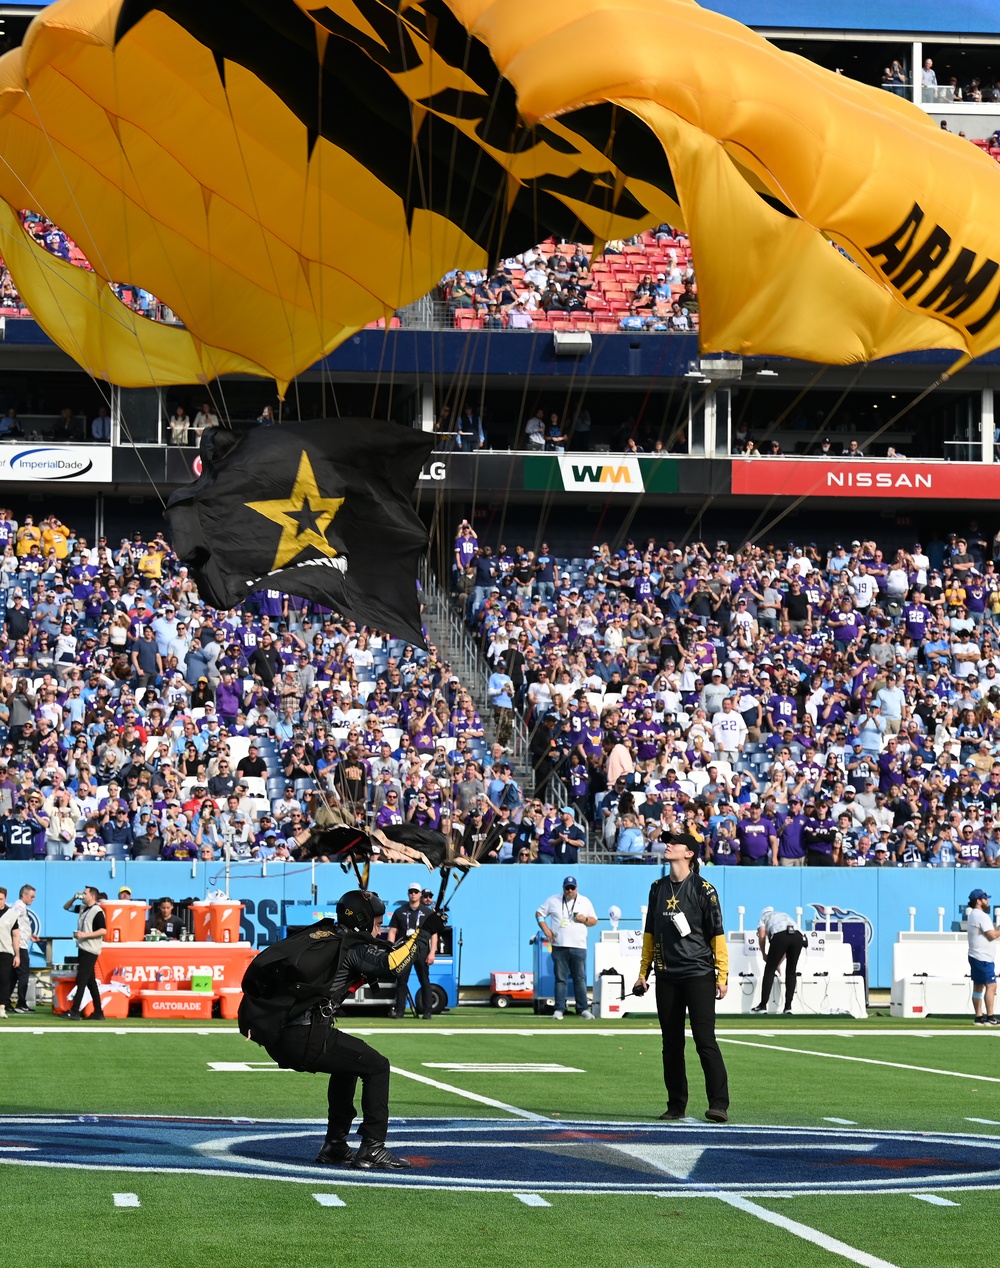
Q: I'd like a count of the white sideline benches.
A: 2